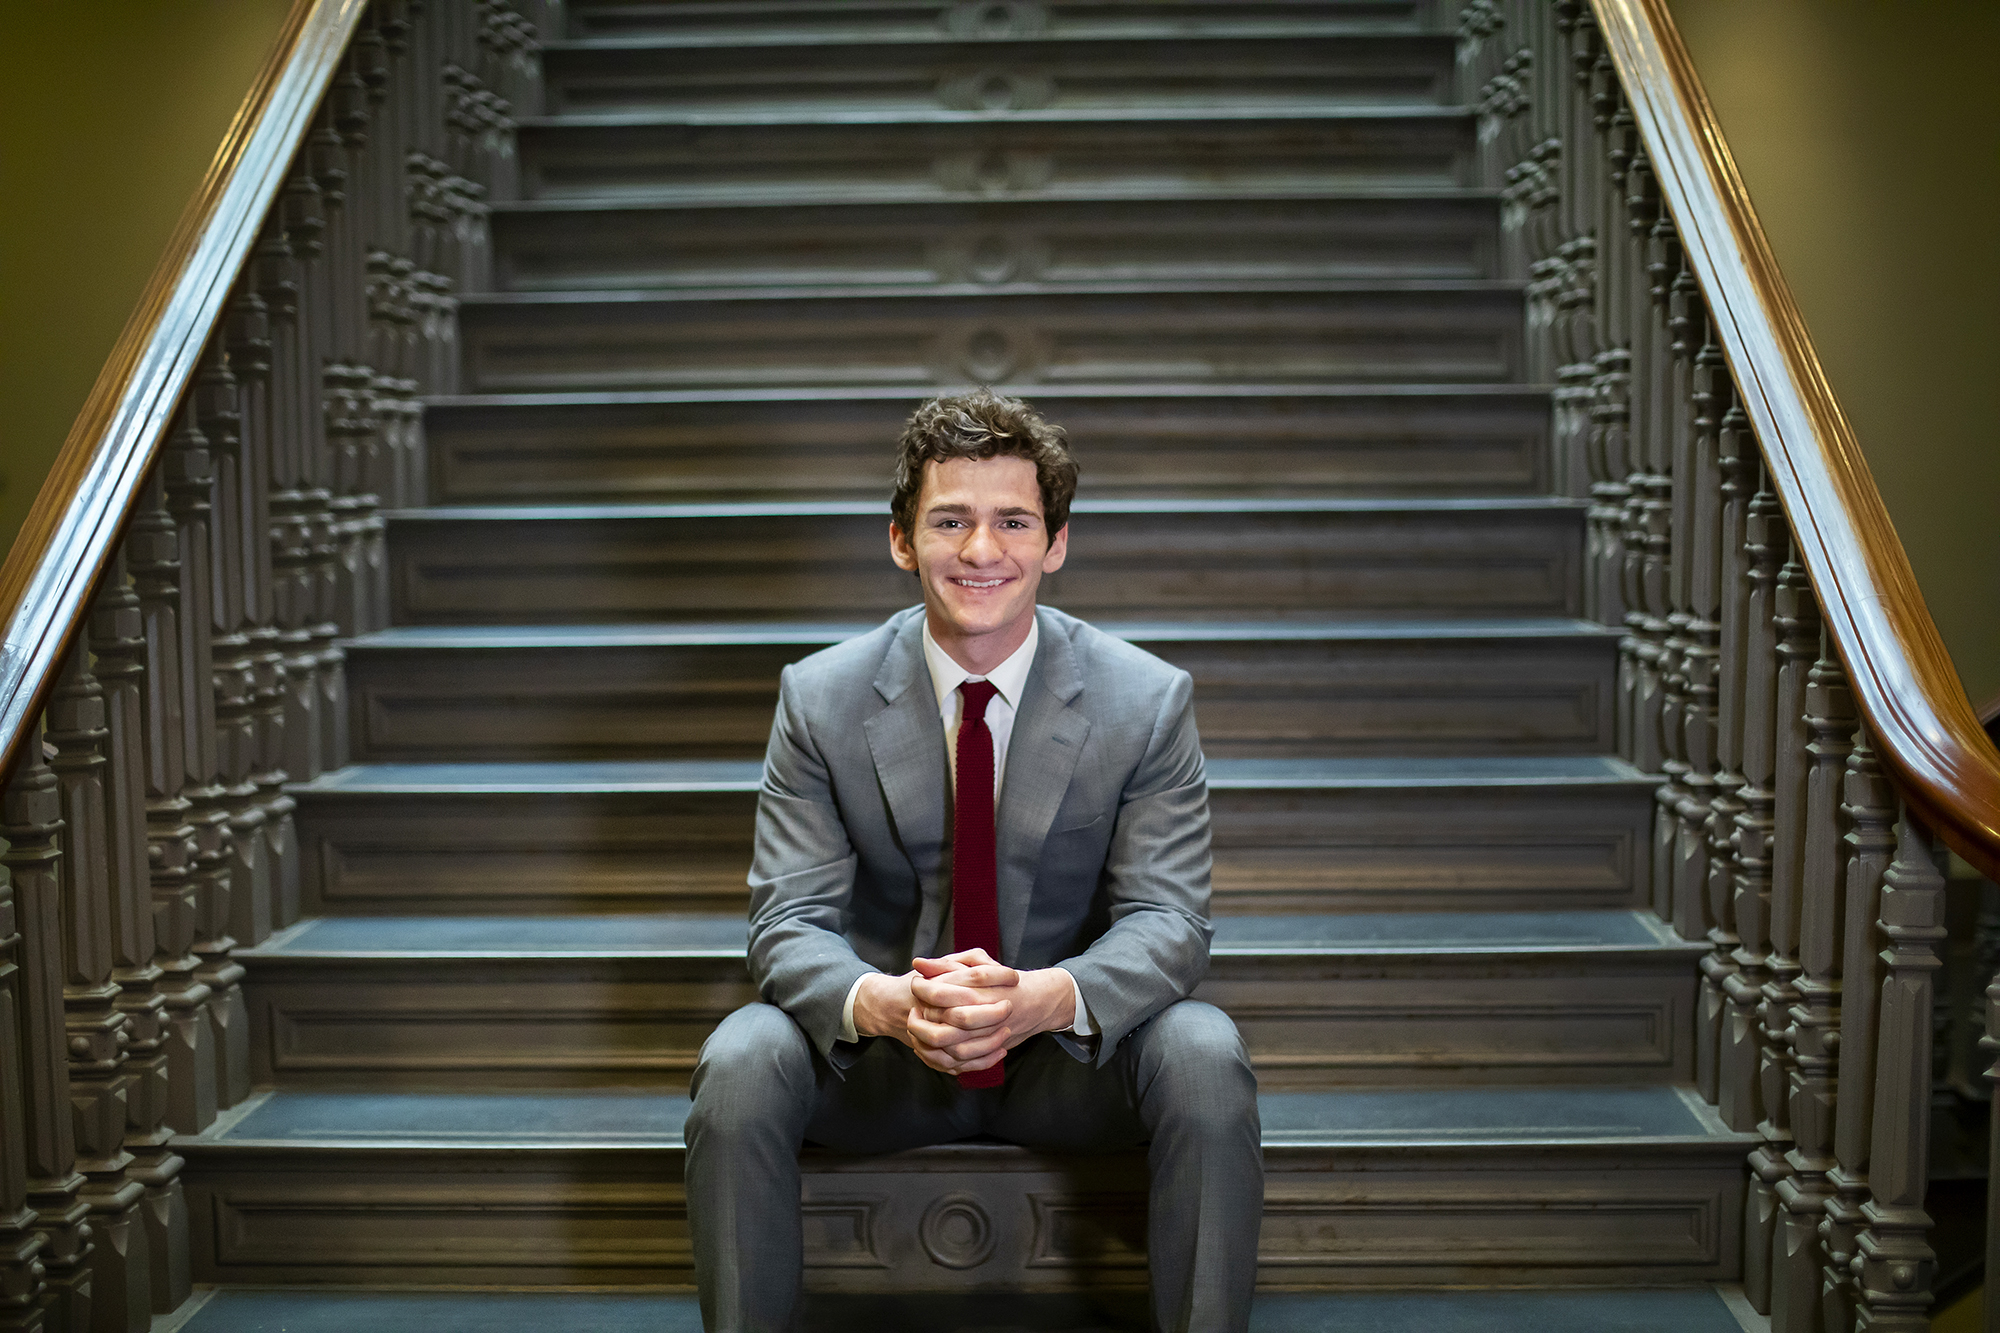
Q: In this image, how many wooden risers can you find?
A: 11